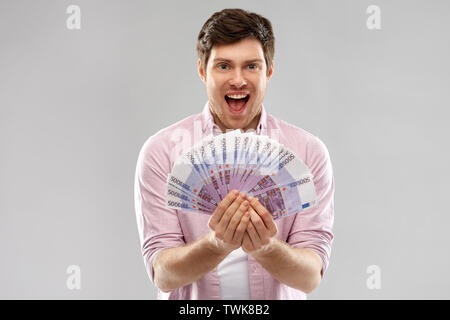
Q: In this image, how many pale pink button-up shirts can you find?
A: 1